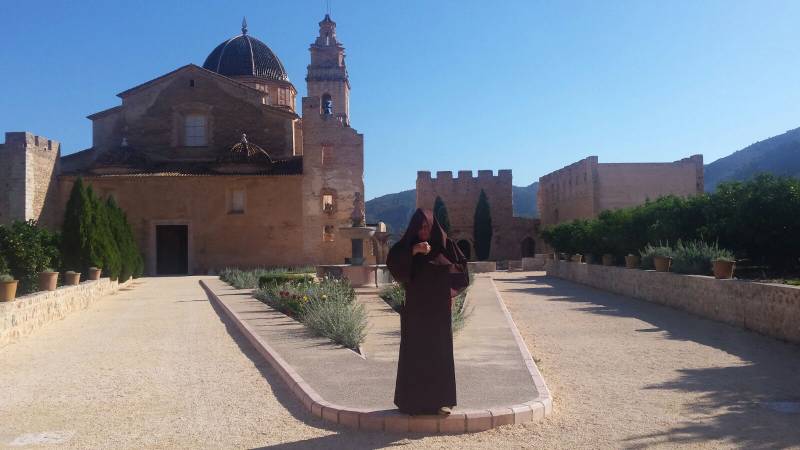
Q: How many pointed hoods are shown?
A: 1